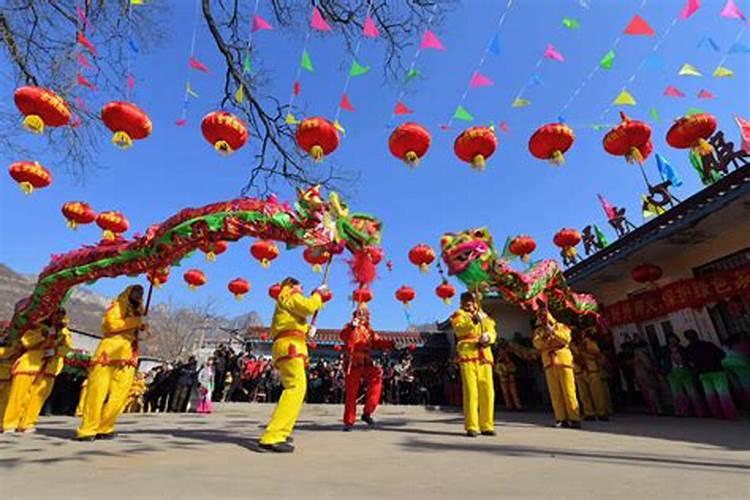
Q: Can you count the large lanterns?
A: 9